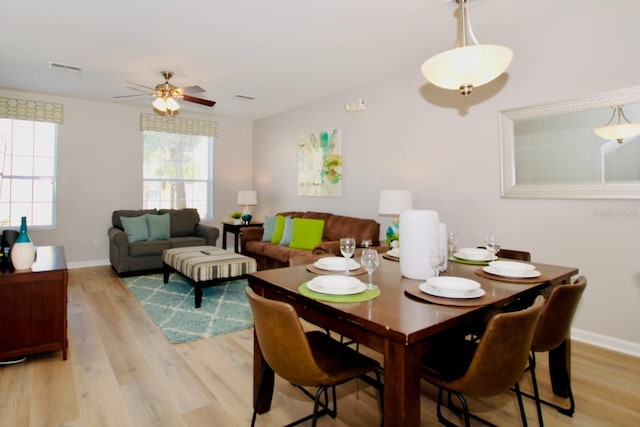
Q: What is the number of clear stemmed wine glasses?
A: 5